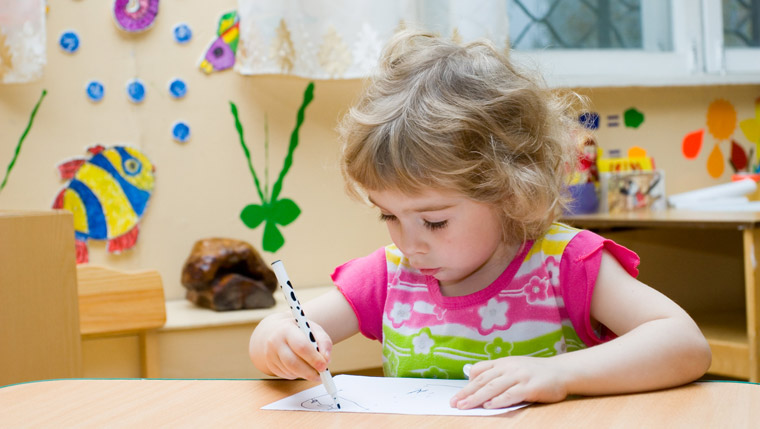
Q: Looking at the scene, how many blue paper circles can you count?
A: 6